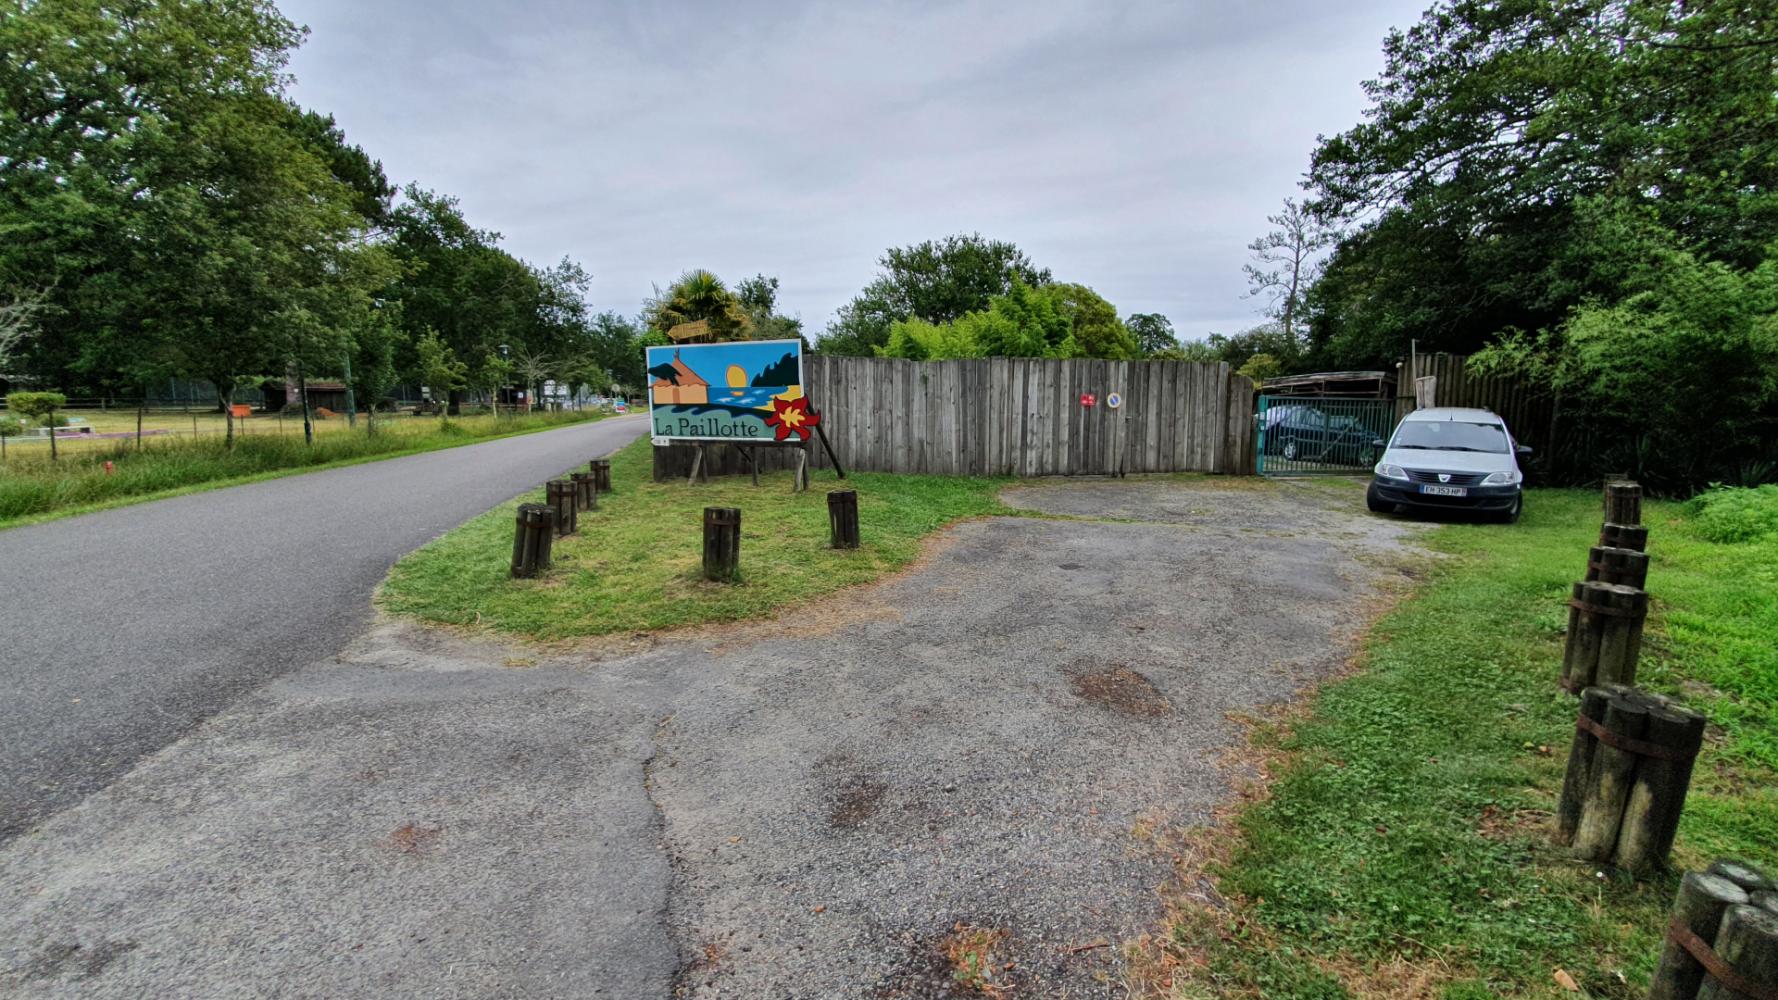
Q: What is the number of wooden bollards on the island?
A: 6